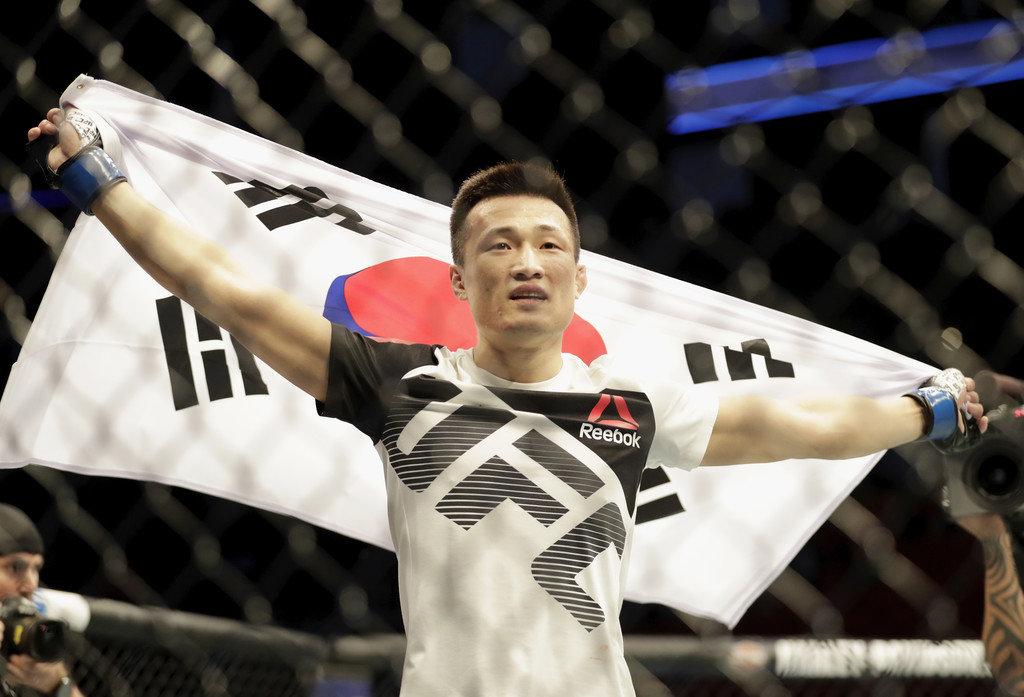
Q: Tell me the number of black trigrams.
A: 4